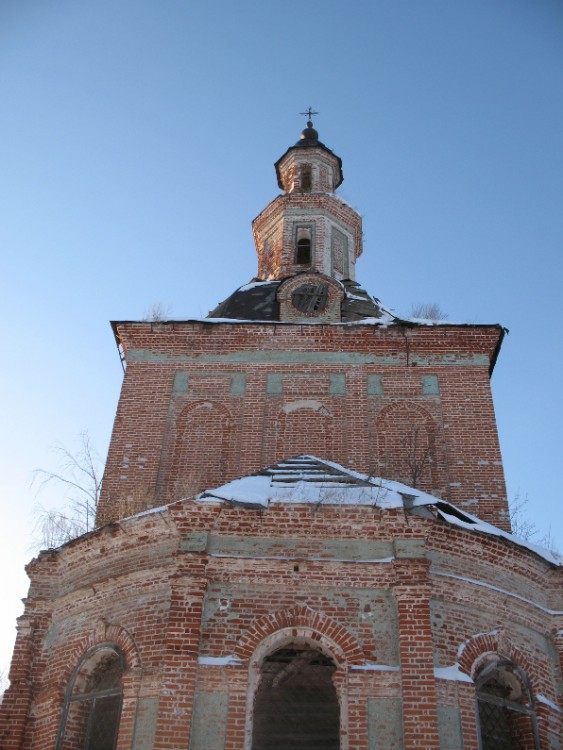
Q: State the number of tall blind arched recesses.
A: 3